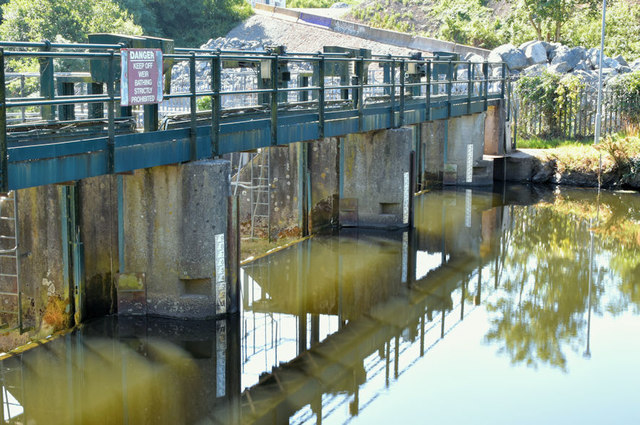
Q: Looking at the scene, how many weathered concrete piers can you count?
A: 3